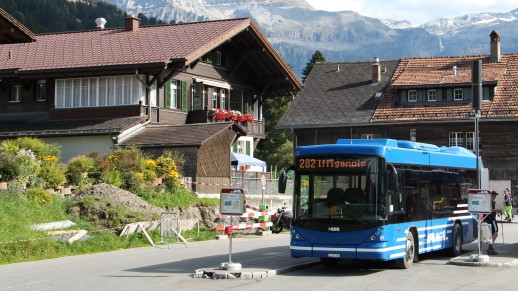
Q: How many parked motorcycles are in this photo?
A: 1